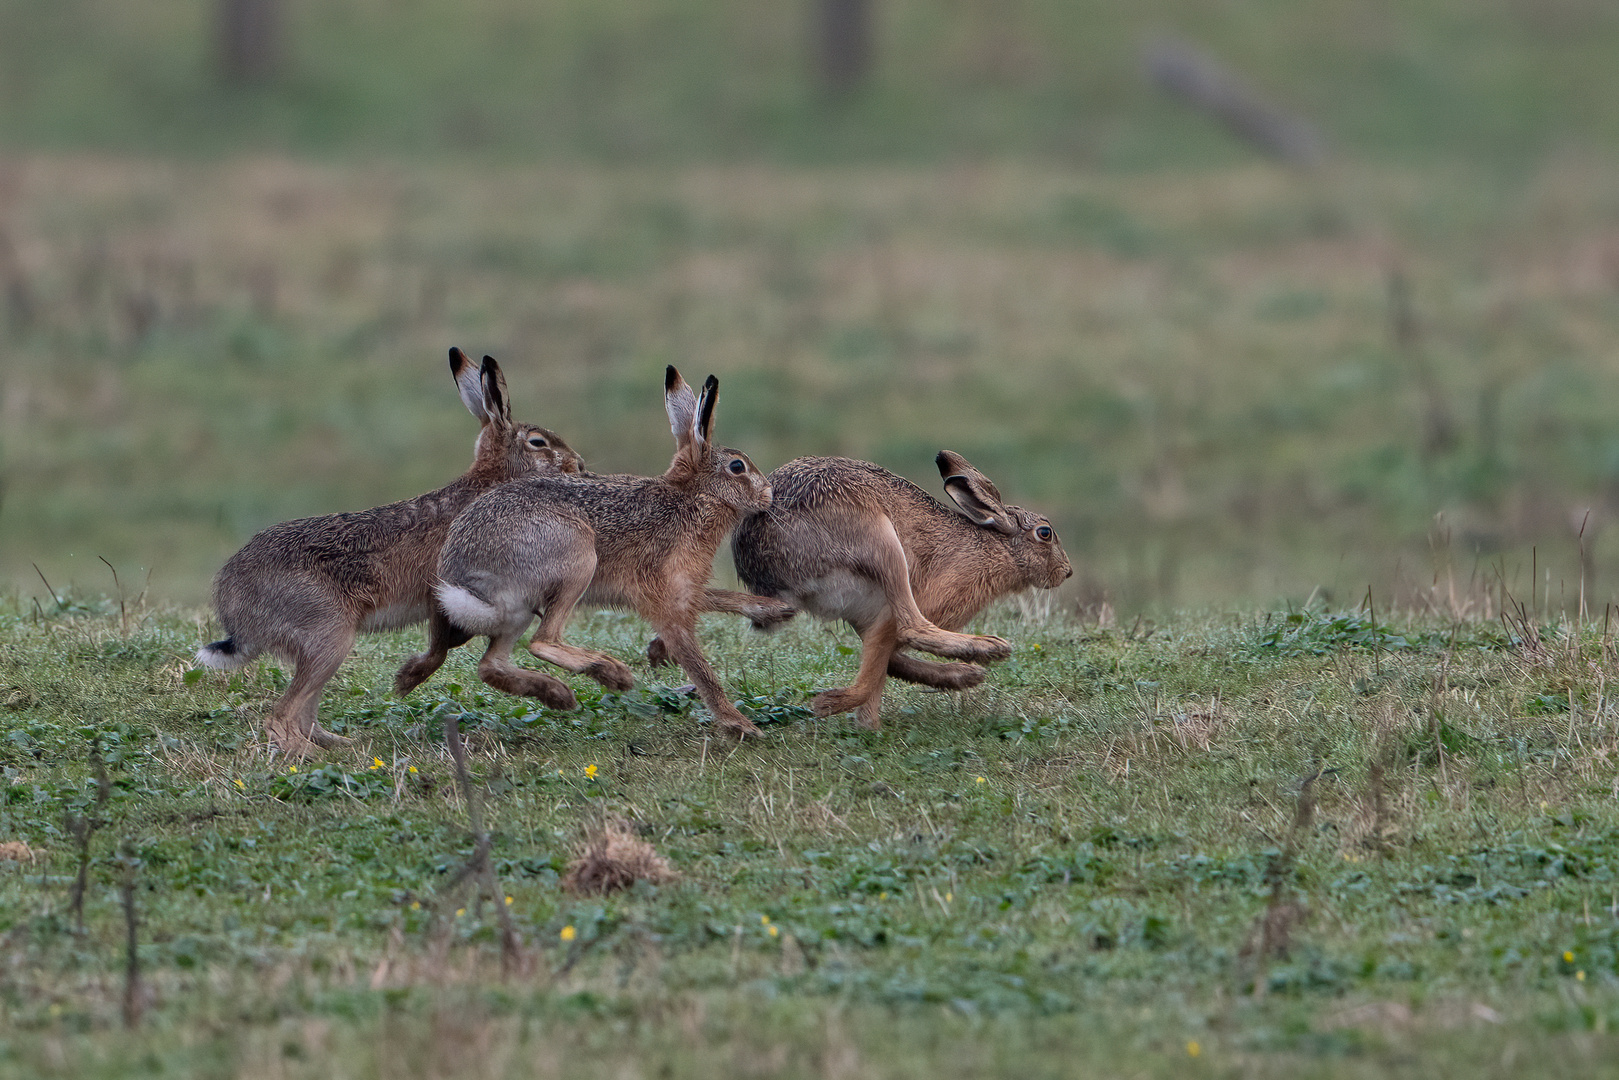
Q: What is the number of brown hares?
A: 3